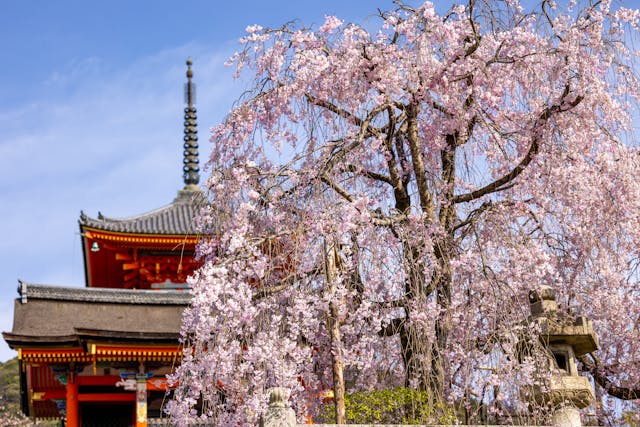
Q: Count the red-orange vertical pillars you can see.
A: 2